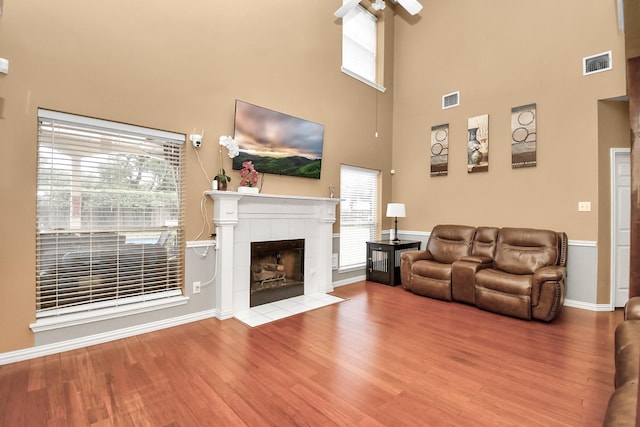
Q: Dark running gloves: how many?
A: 0